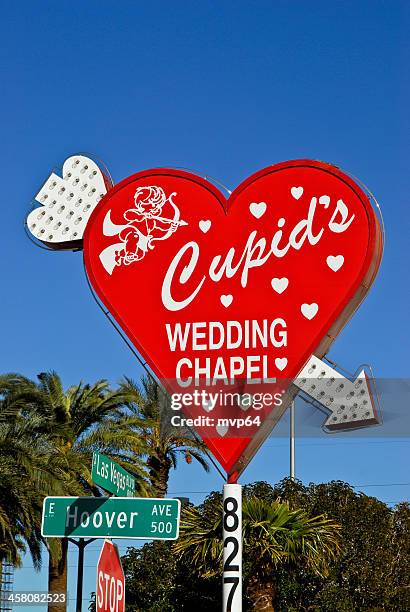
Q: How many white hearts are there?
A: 11